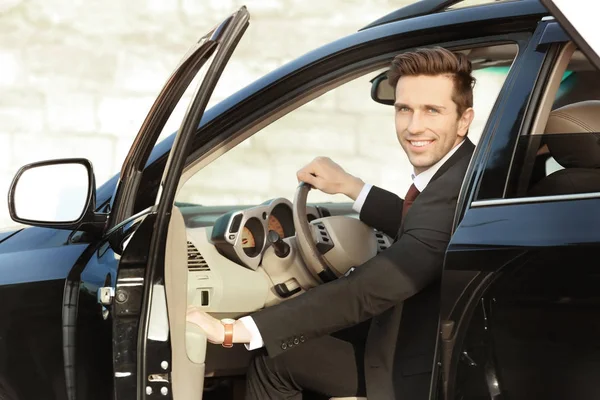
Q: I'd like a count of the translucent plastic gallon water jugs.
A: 0